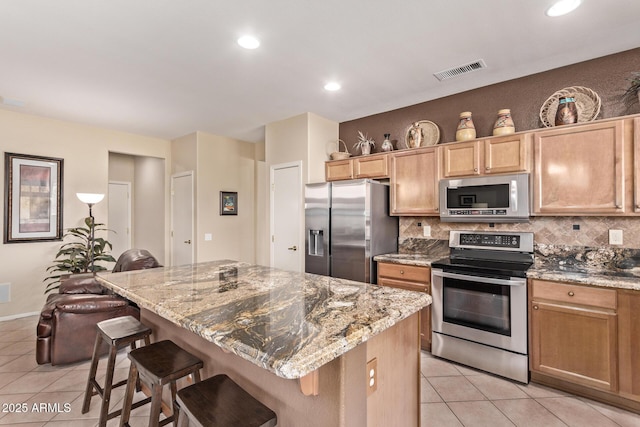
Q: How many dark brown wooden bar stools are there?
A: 3